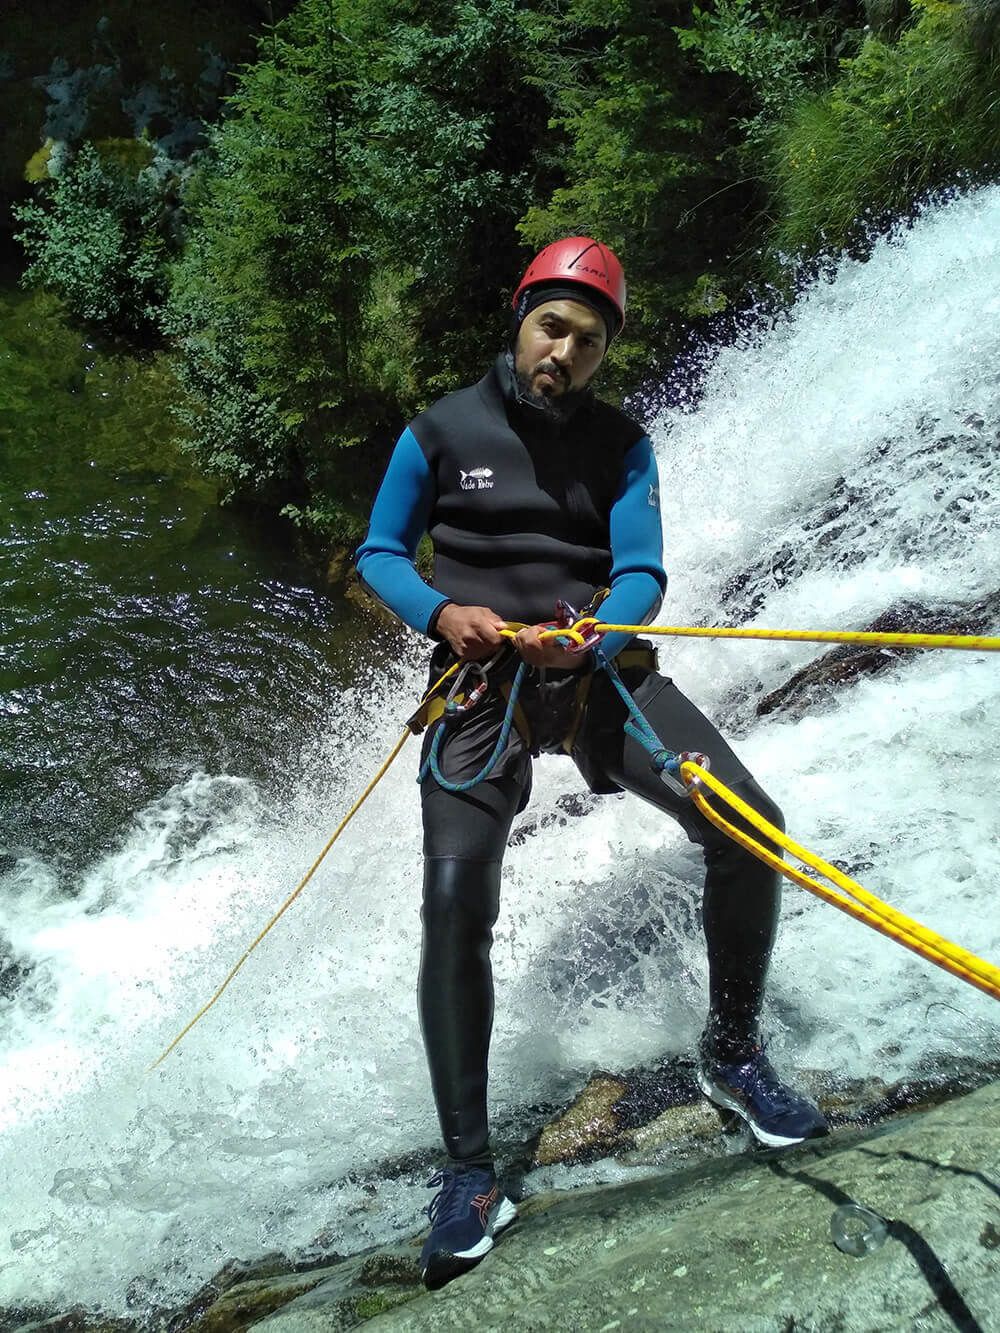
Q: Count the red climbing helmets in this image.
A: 1